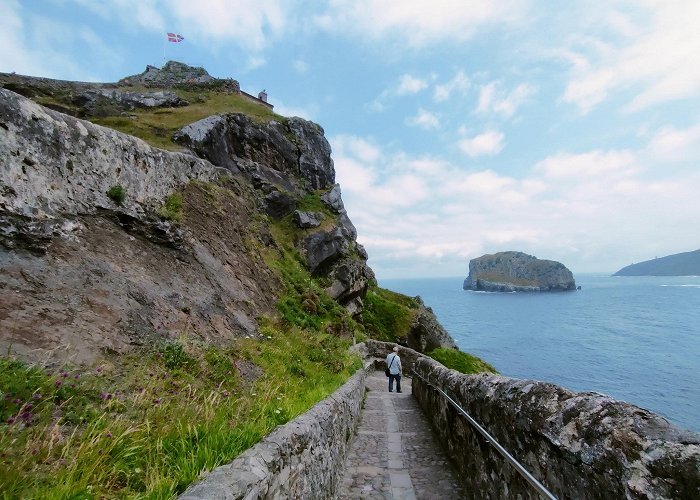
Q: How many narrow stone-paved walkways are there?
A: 1